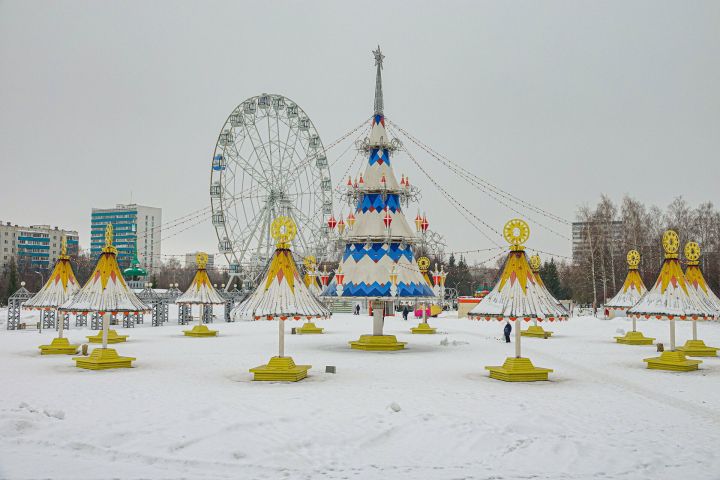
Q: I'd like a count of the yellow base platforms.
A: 13